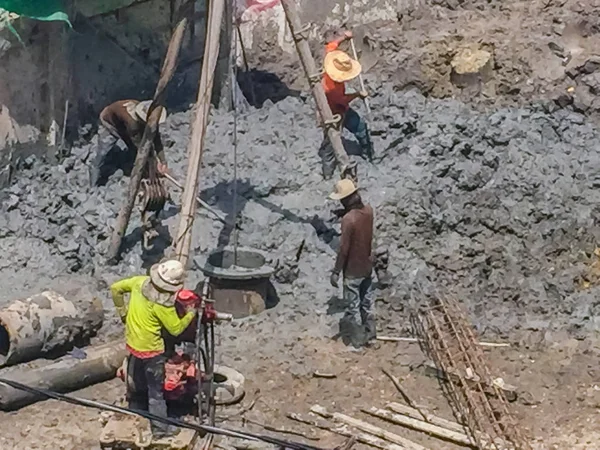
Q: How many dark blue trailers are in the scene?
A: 0